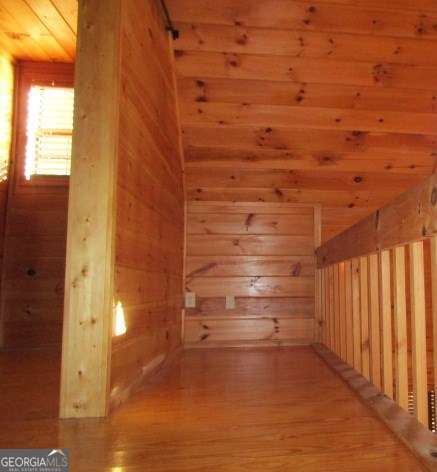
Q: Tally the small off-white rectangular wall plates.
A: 2